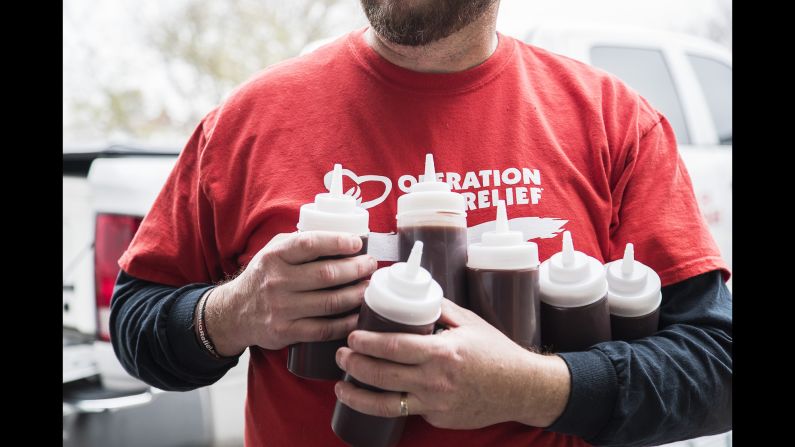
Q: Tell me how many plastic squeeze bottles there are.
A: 6